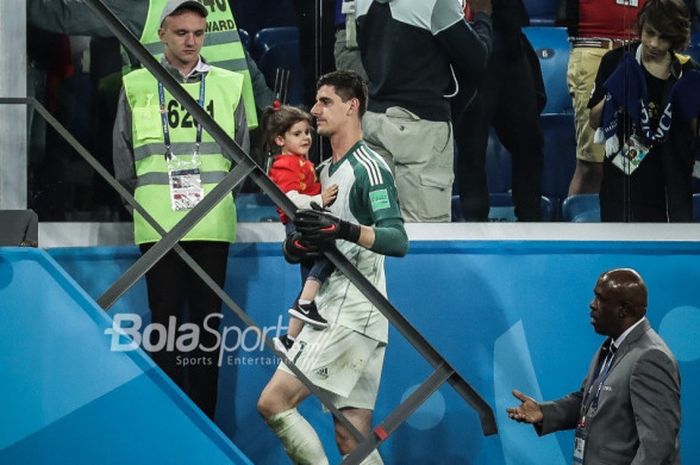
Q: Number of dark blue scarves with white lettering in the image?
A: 1